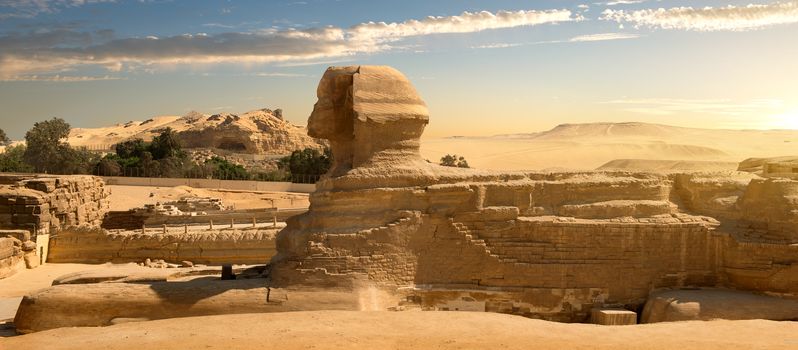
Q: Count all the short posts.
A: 7